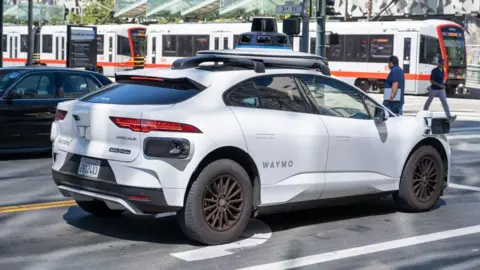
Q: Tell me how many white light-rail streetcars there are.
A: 2